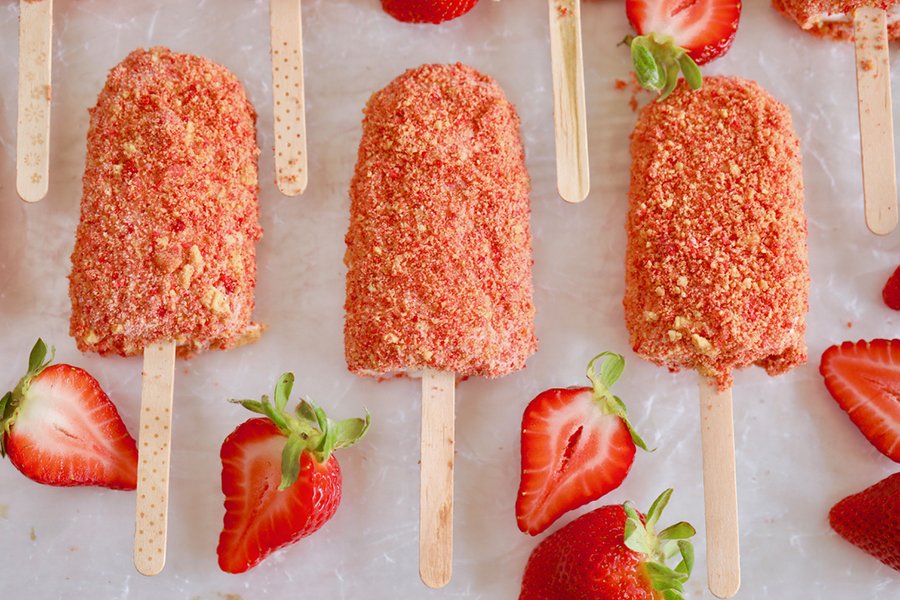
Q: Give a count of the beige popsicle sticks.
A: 7